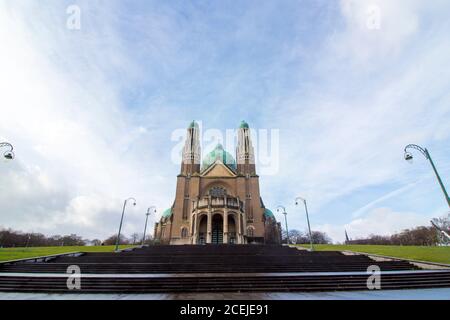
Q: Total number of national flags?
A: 0